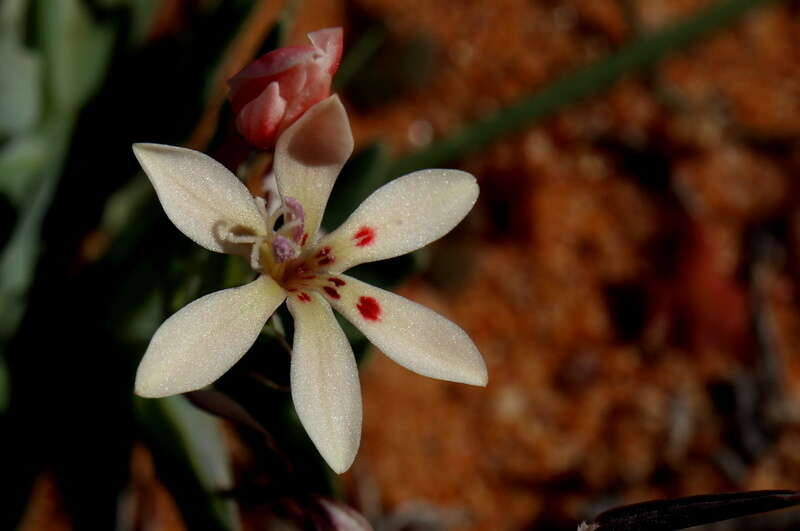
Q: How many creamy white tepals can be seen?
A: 6